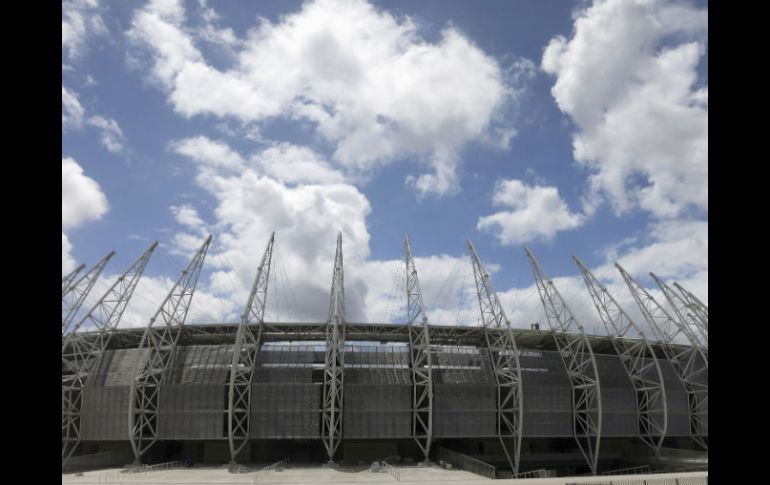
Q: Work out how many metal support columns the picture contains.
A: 13